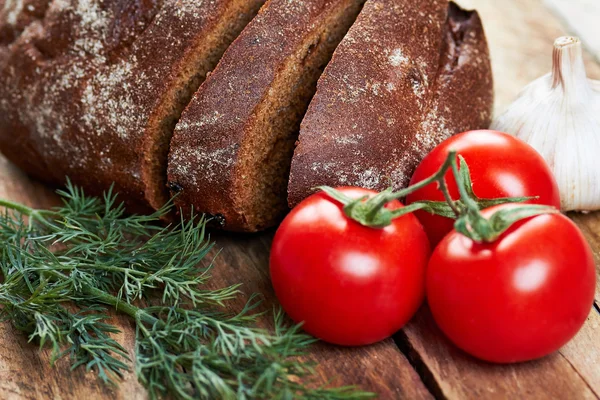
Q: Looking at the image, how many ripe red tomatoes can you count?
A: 3